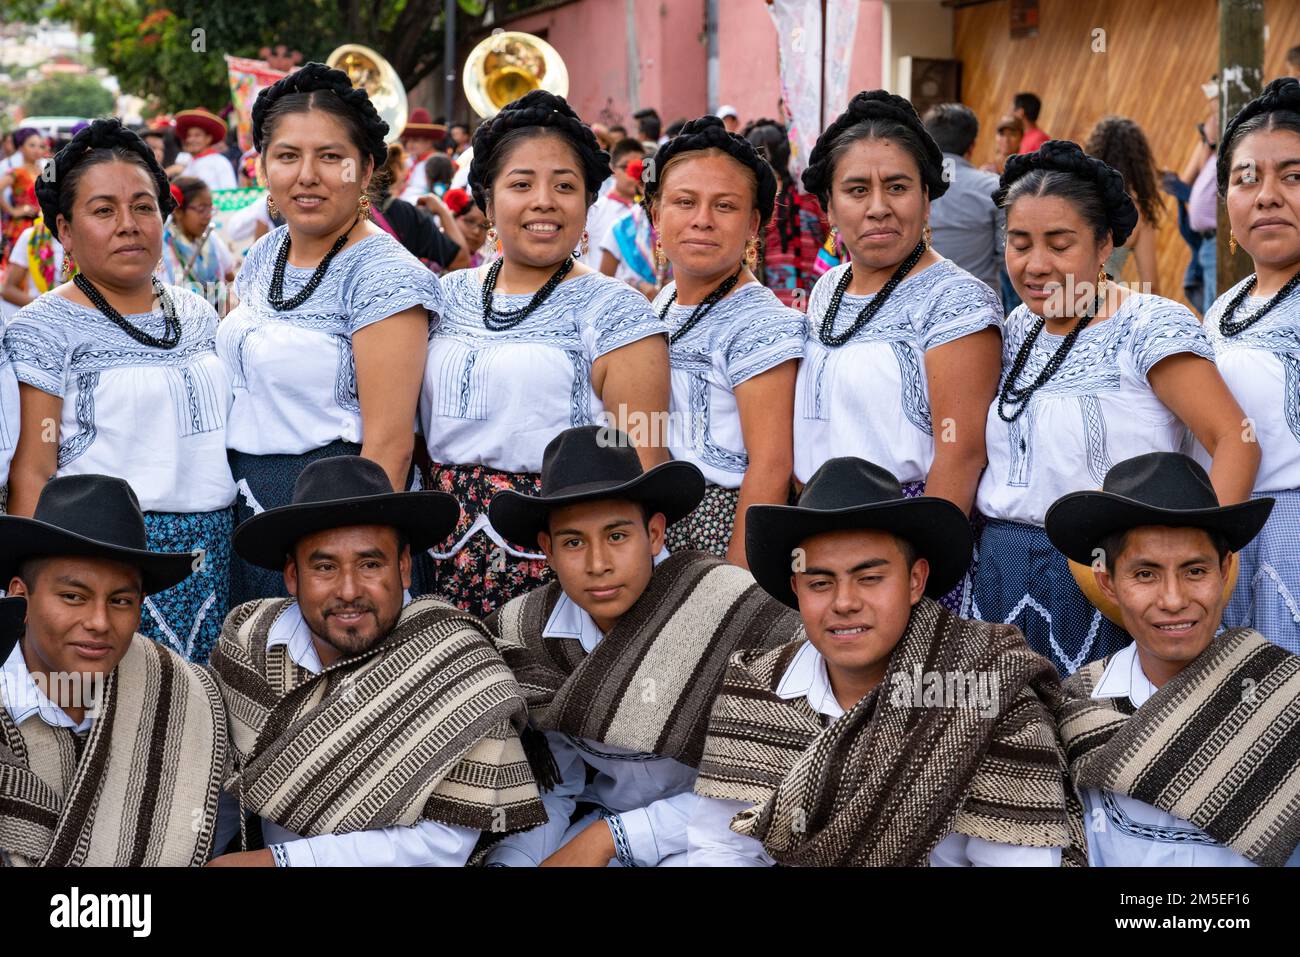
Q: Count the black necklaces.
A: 7